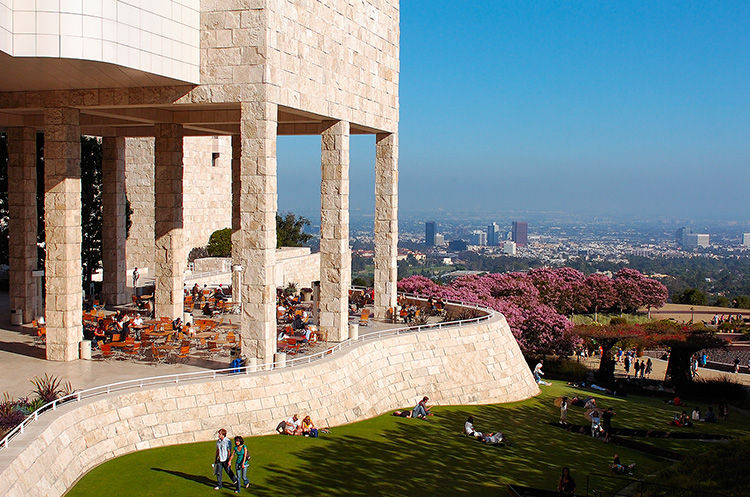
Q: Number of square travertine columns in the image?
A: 8